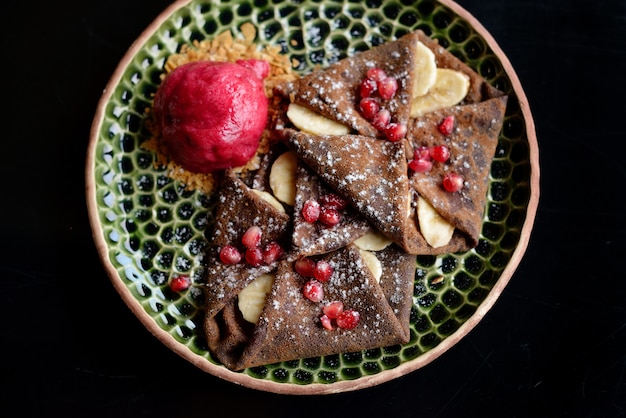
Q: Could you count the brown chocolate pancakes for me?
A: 2